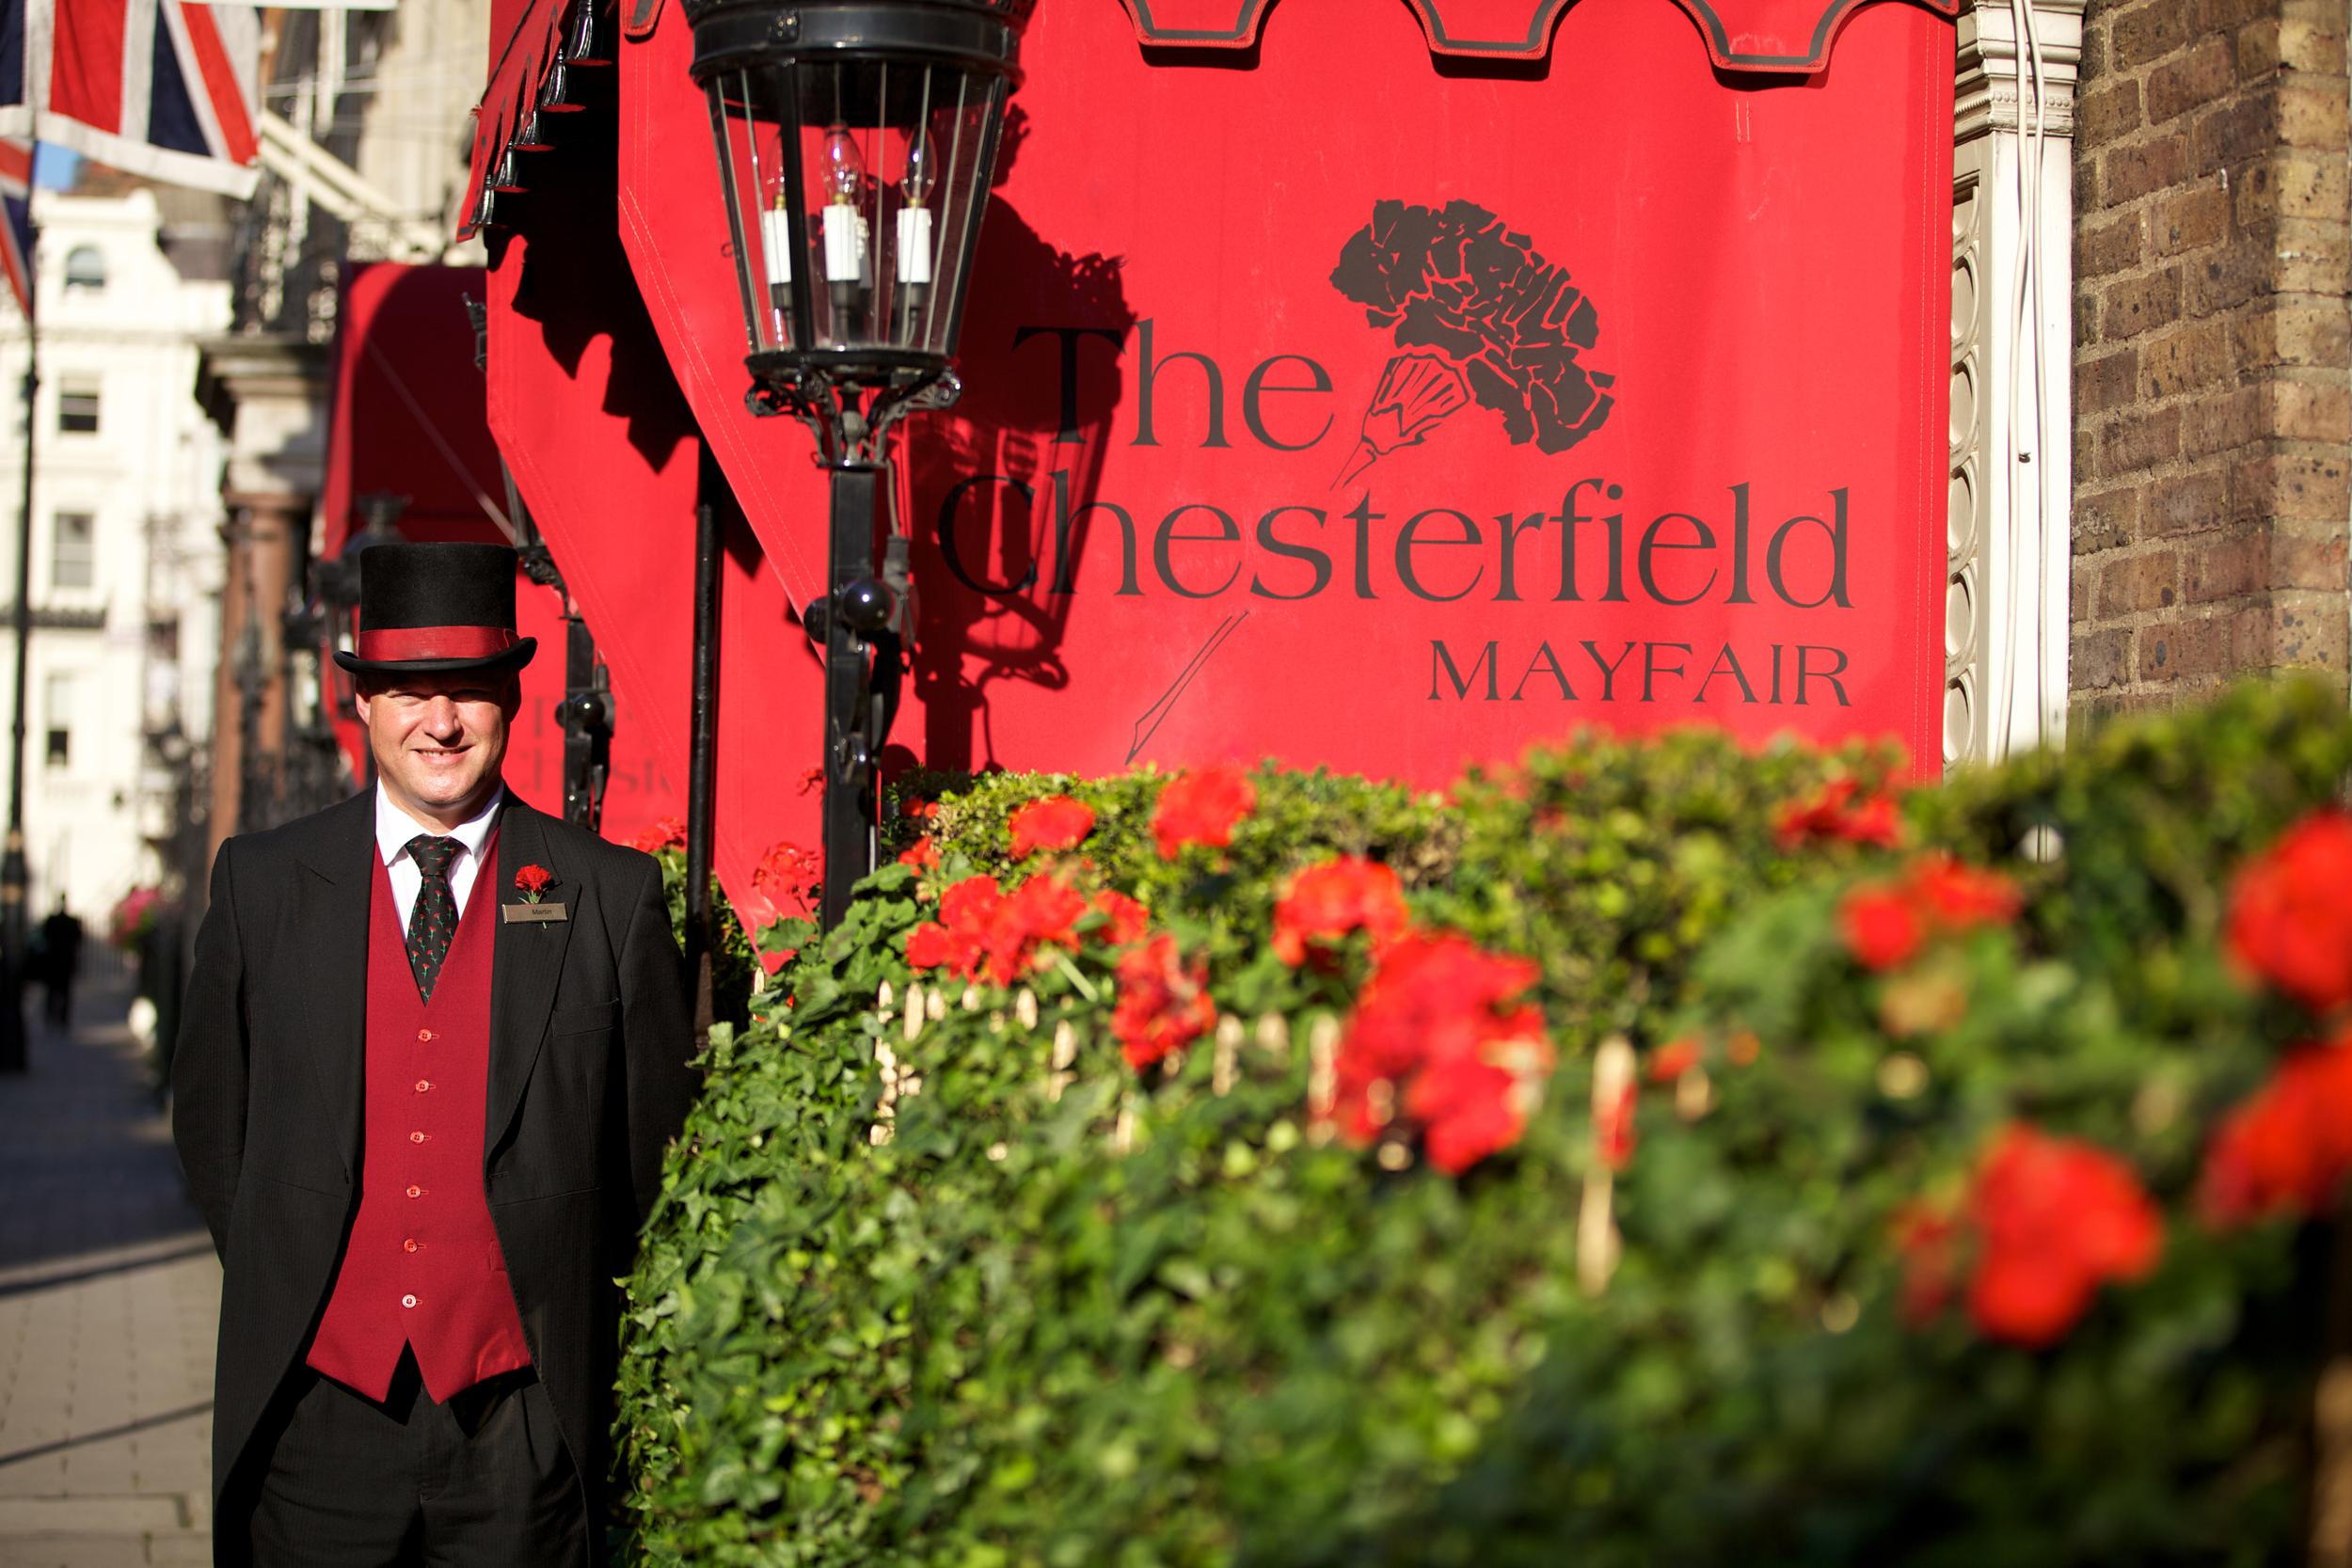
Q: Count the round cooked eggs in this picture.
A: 0